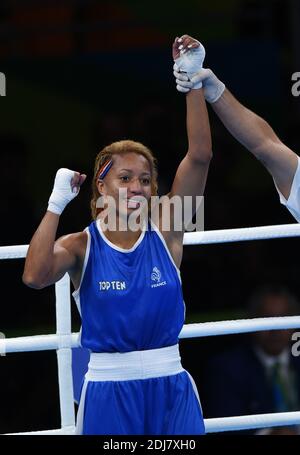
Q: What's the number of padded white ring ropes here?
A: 3